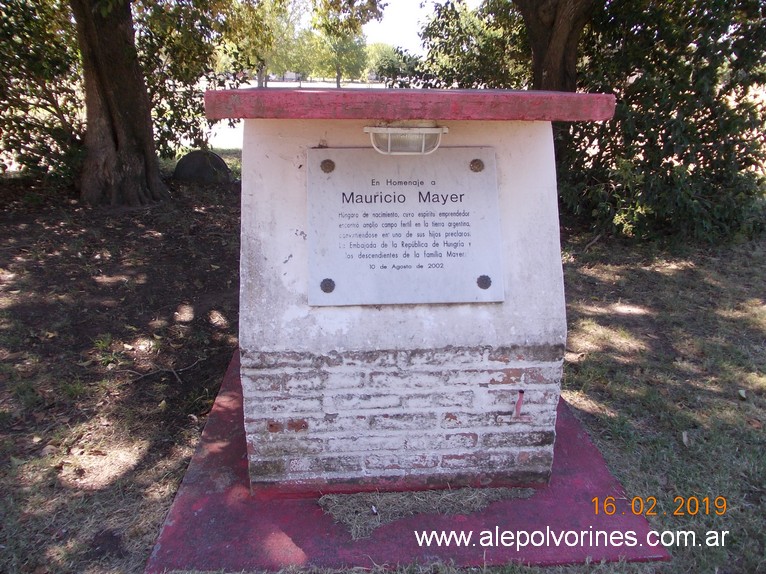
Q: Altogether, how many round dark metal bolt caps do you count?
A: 4